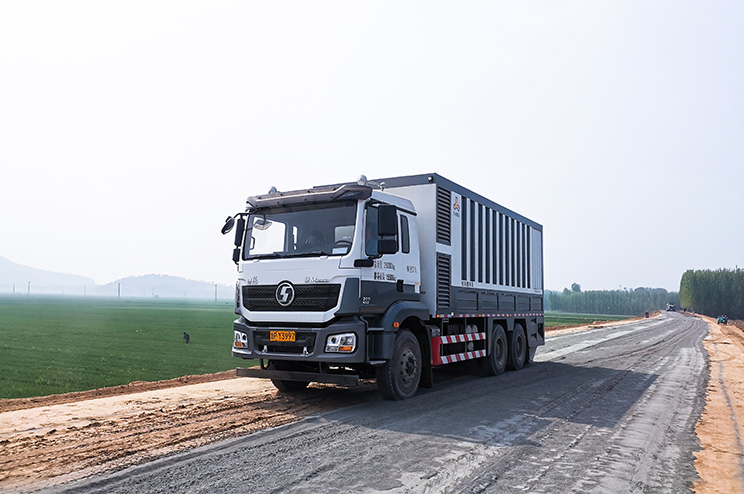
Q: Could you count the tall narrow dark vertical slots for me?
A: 11